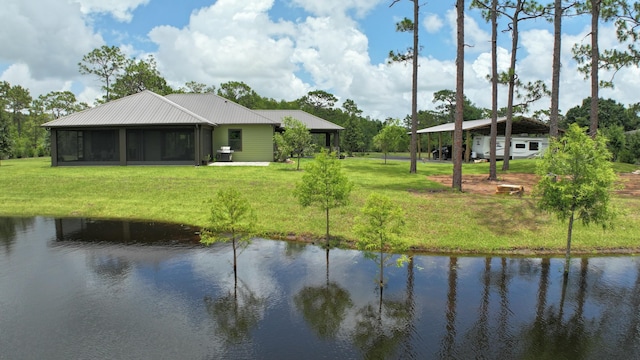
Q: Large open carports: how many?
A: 1